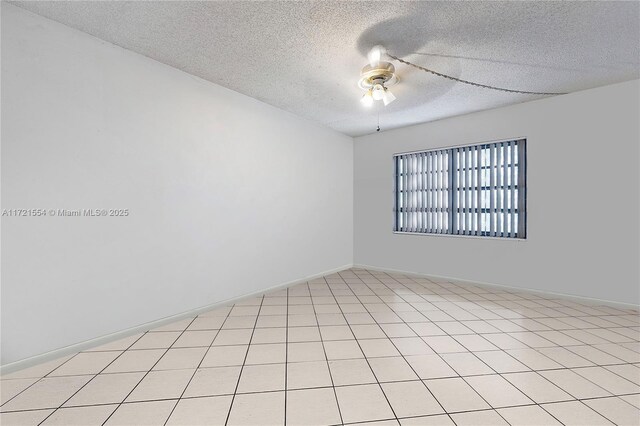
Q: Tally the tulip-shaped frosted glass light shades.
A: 3